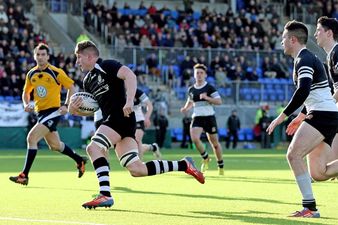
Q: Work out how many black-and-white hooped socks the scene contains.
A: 2